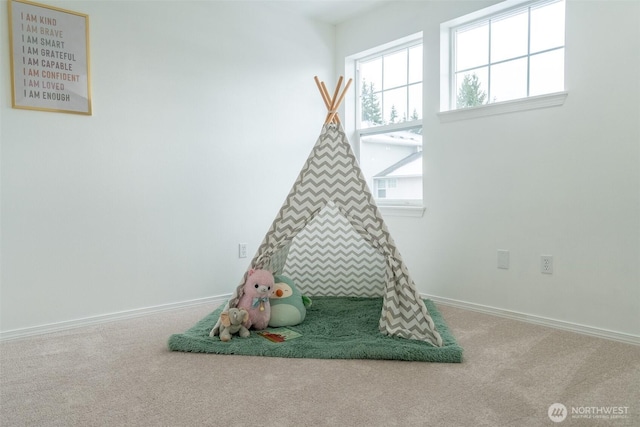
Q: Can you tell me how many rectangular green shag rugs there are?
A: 1